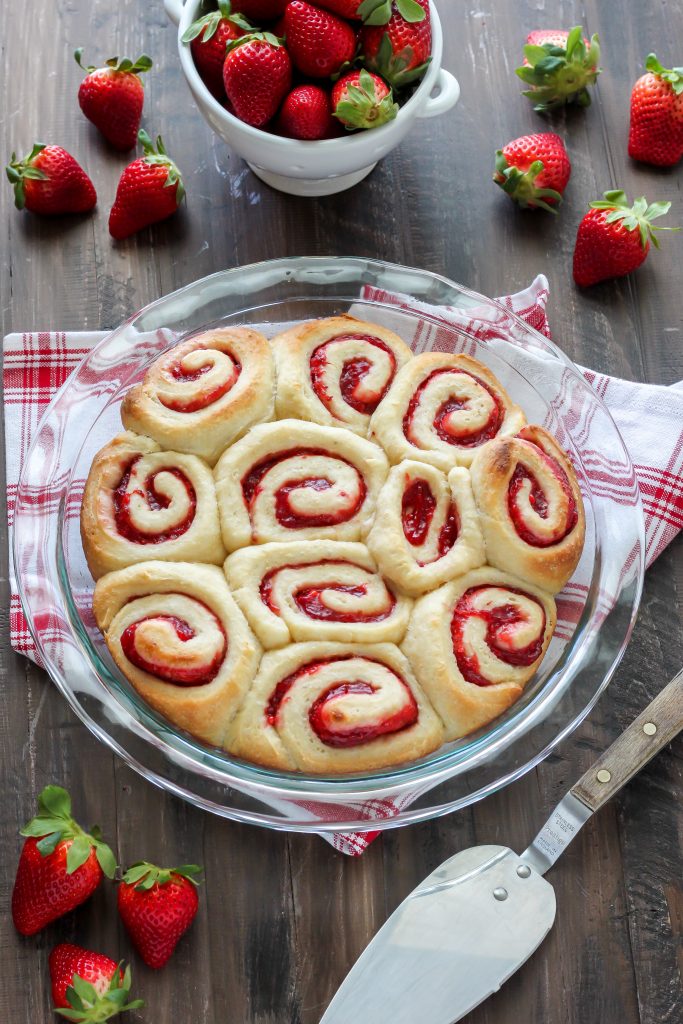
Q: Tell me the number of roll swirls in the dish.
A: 11